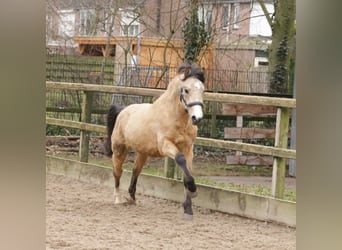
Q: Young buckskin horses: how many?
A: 1